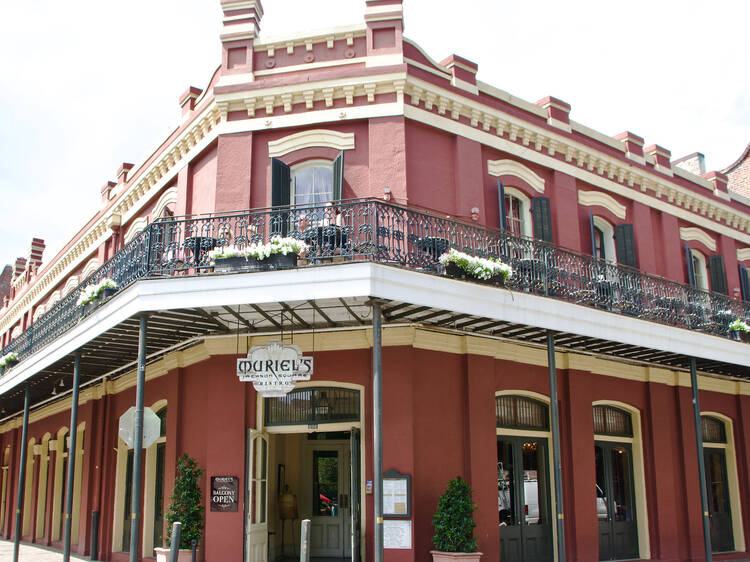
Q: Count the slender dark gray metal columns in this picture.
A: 6